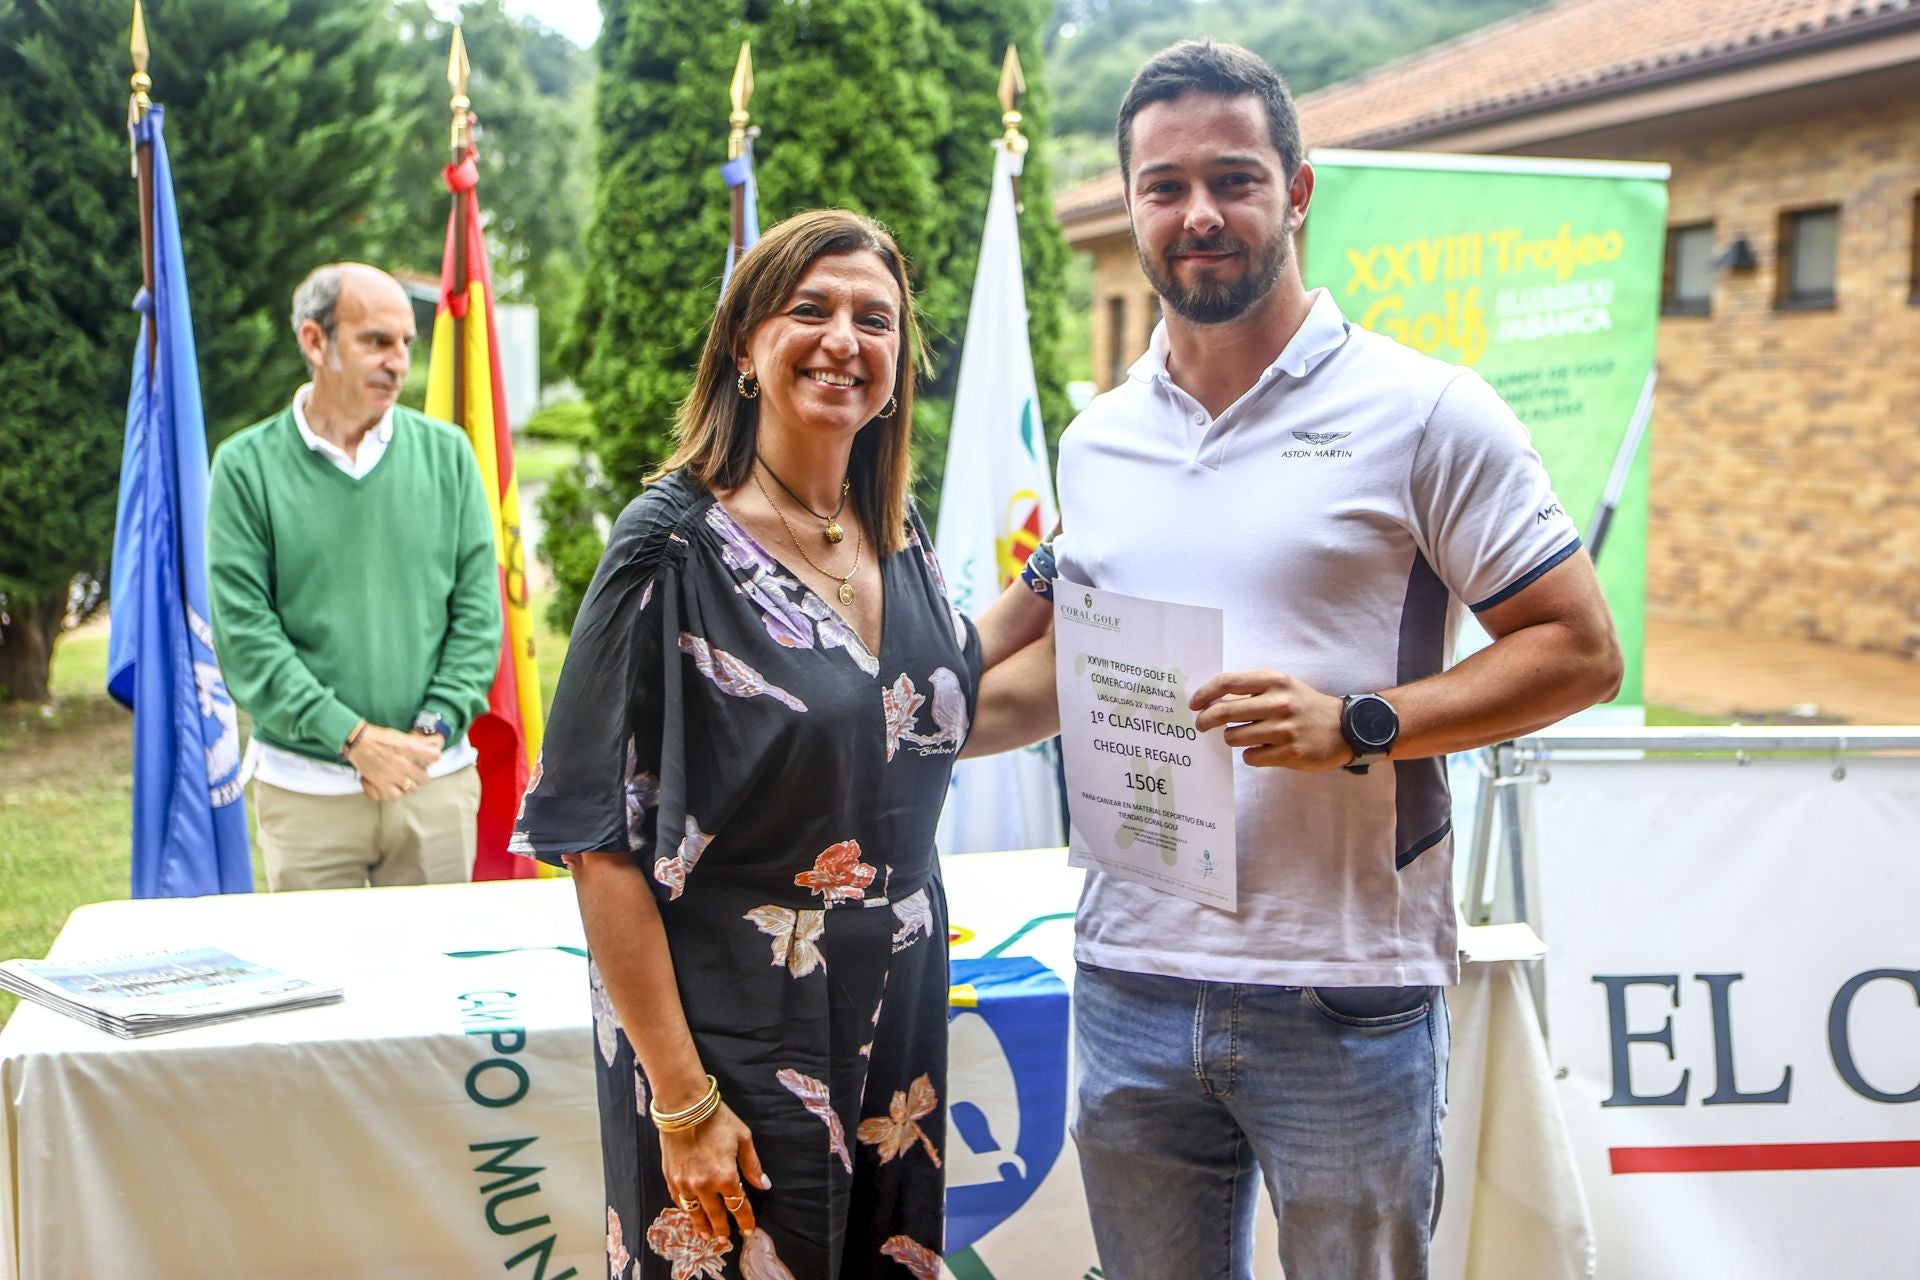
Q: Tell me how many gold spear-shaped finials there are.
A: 4